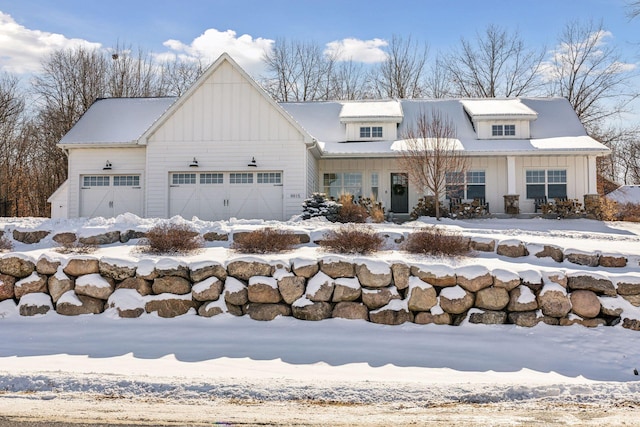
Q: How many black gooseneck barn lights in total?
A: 3